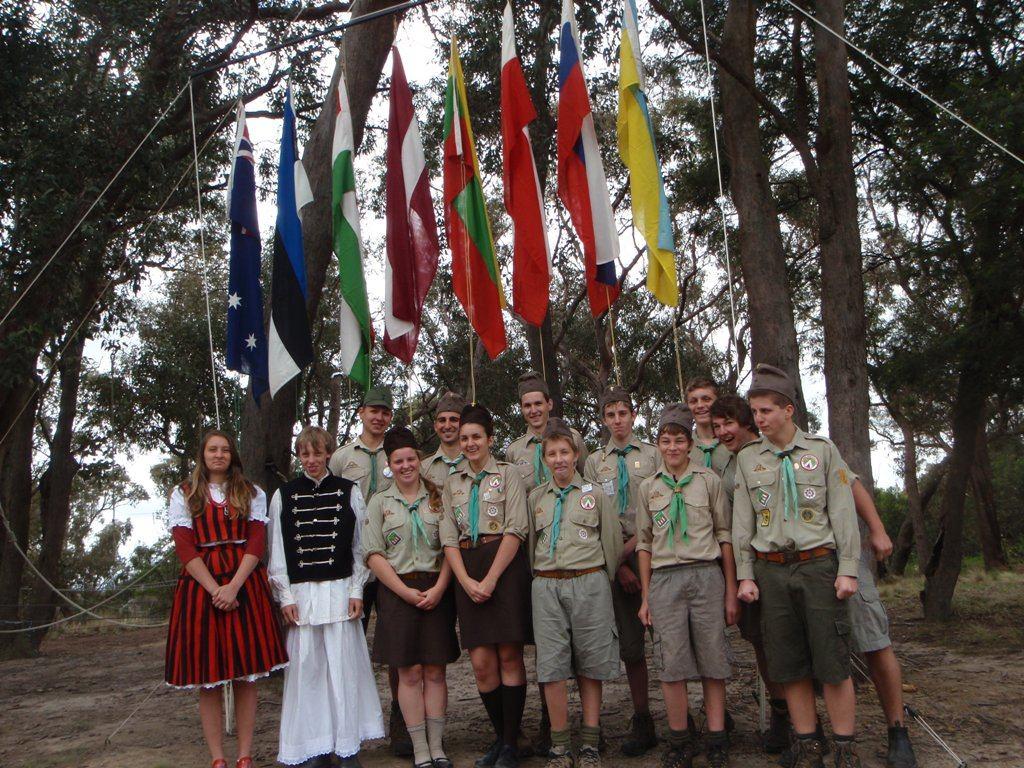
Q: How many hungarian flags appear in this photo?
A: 1